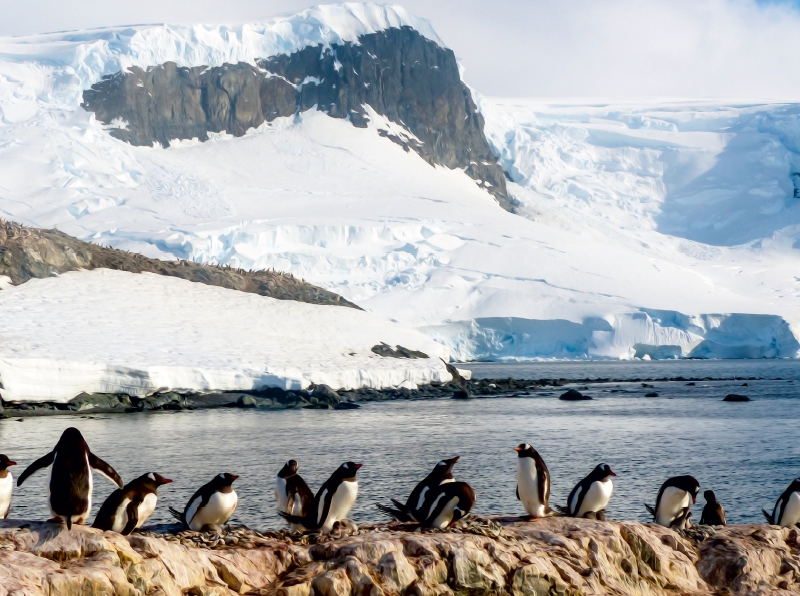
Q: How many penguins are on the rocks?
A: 13